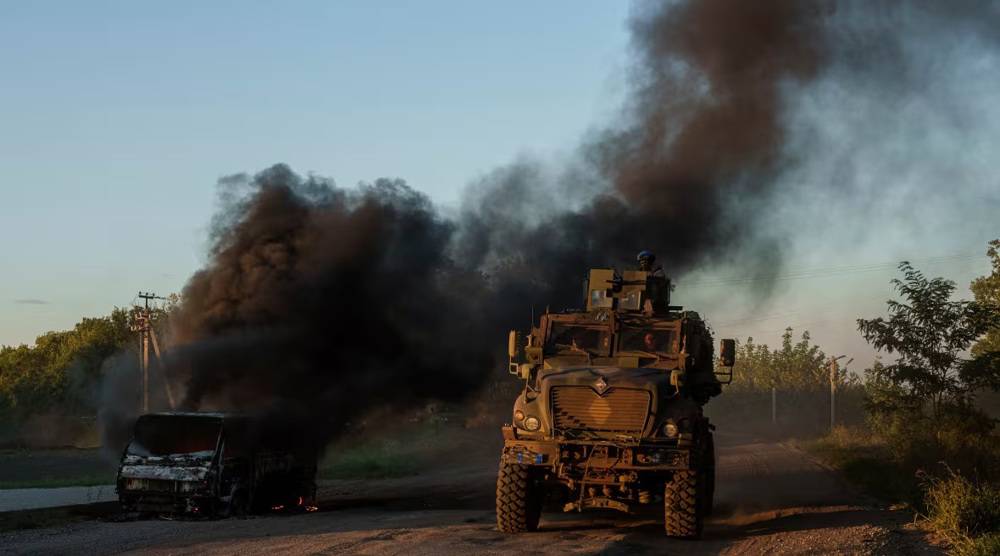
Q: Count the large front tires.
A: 2